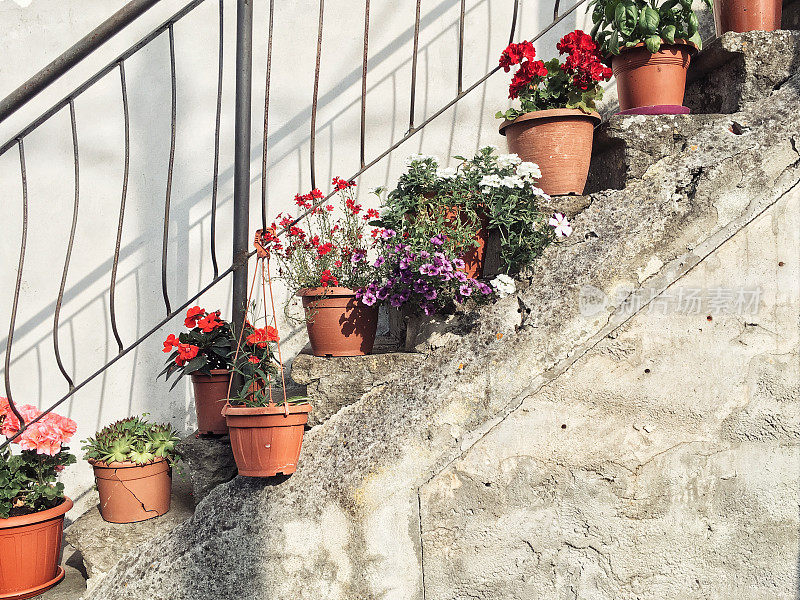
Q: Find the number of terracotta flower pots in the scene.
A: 9